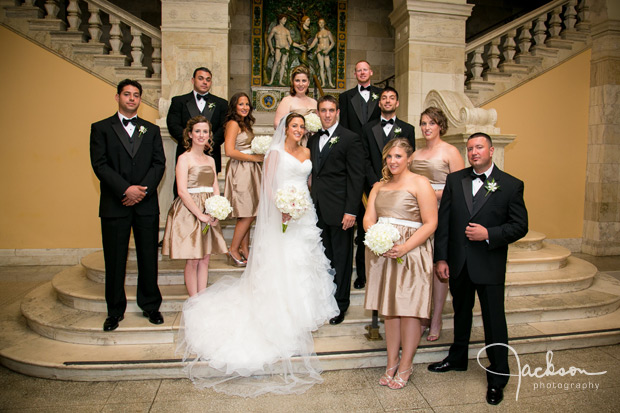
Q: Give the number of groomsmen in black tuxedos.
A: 5